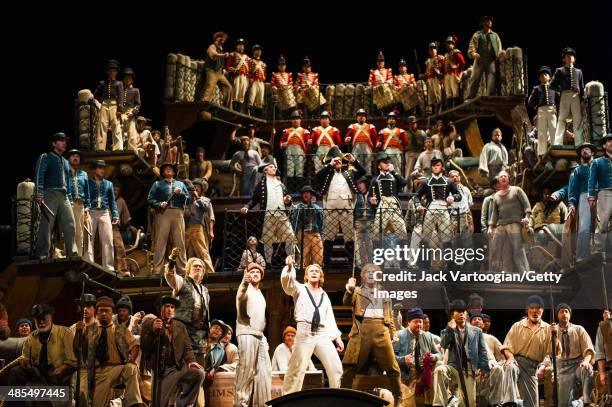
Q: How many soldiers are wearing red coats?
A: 12